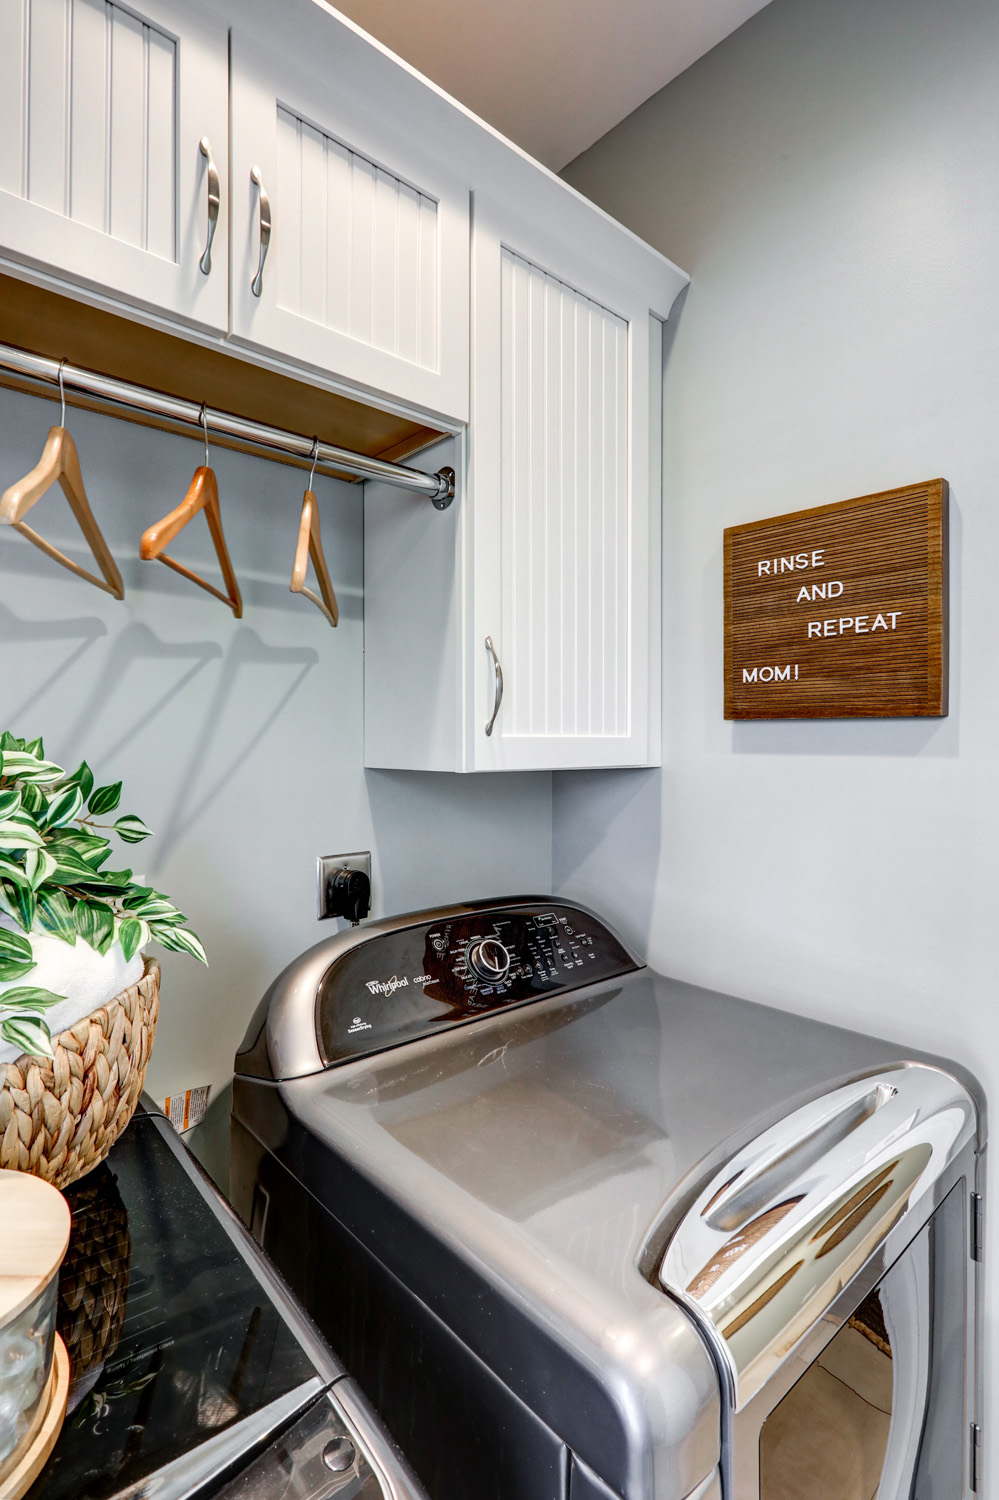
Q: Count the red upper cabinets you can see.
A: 0